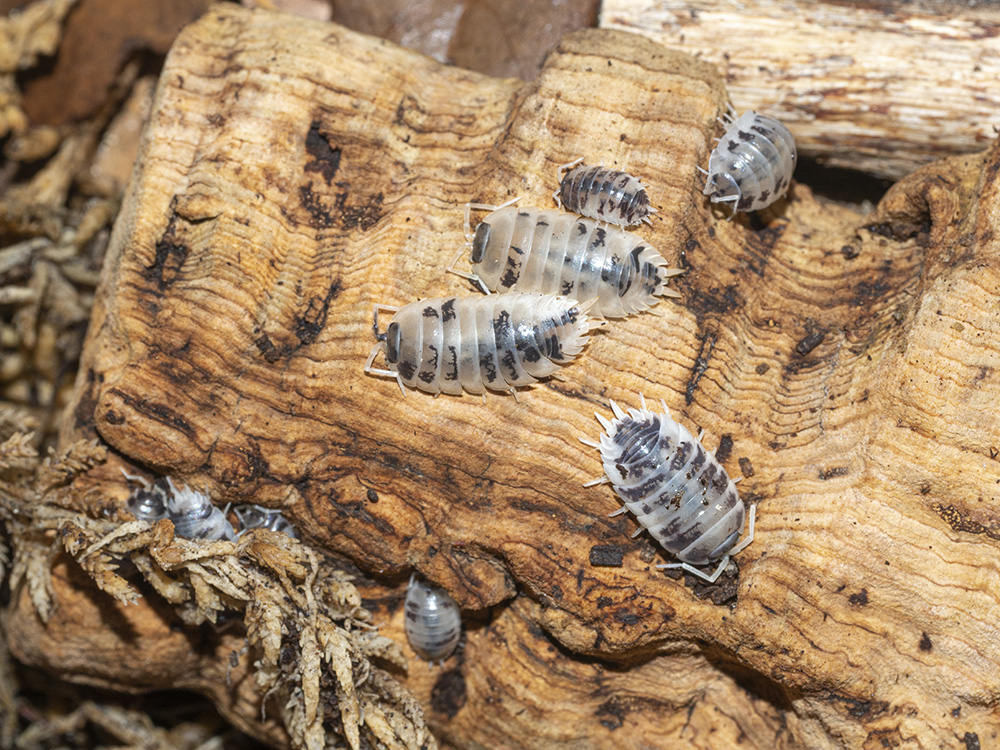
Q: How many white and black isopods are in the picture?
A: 9